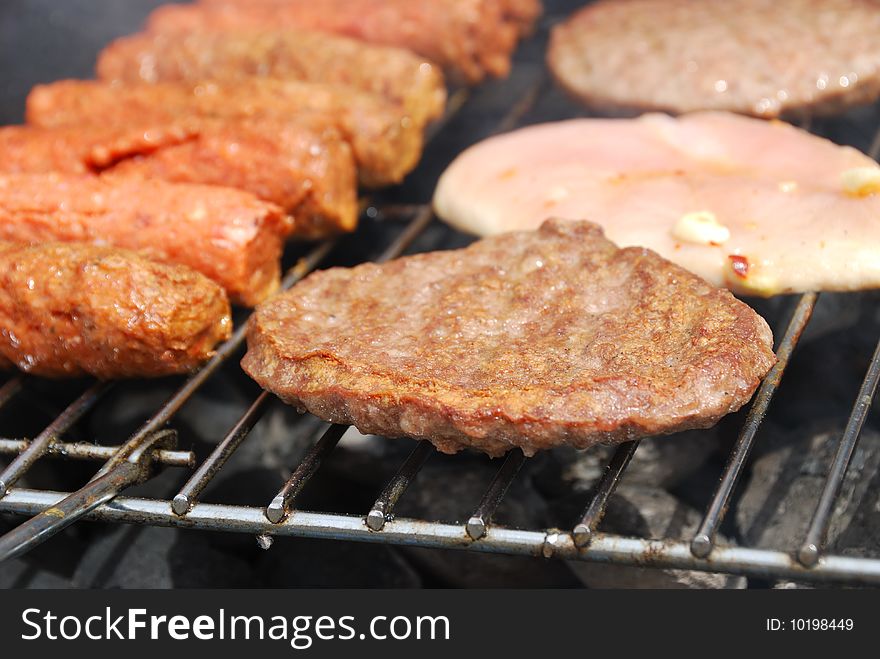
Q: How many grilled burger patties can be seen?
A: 2